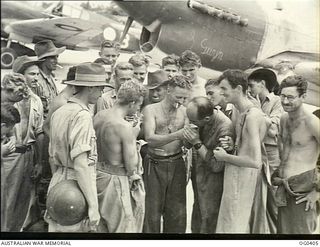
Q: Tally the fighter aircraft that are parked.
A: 2